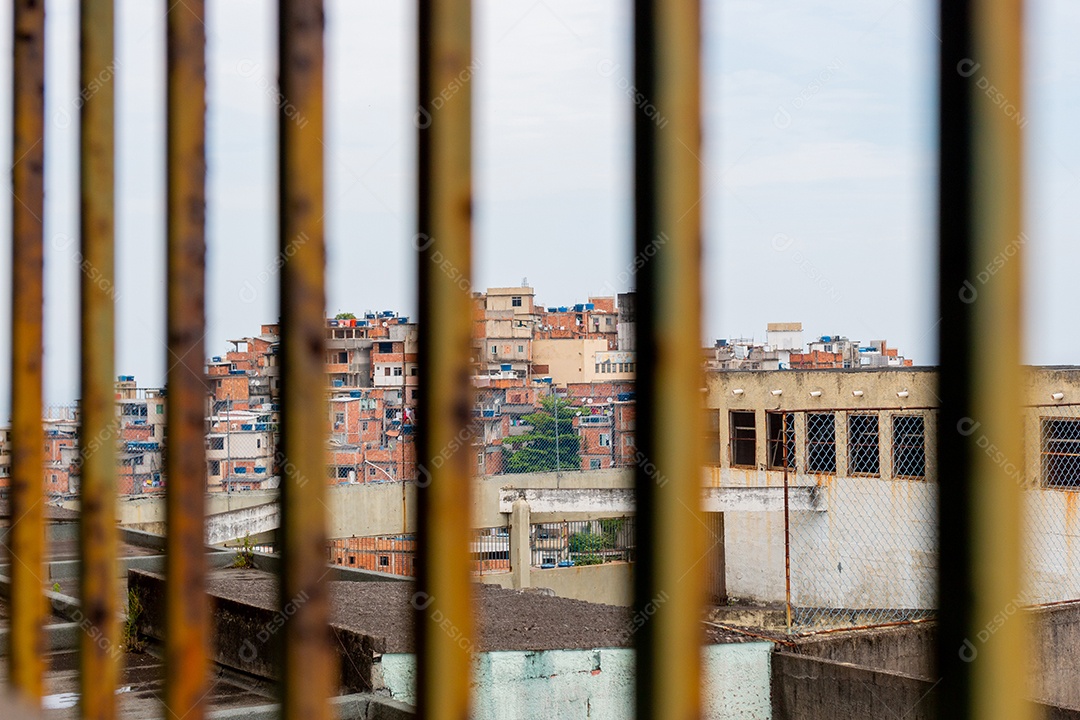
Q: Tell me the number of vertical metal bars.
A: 7